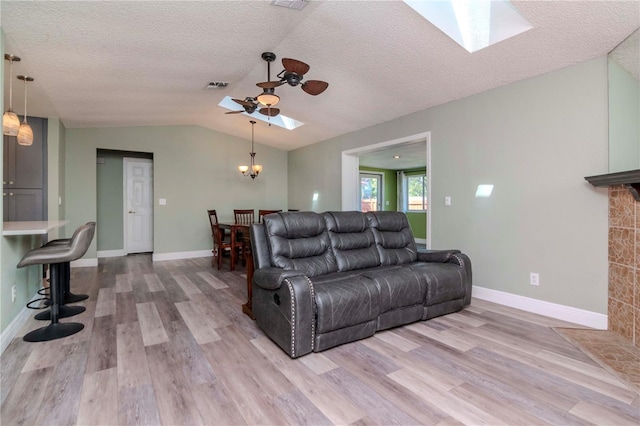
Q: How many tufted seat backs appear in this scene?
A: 3